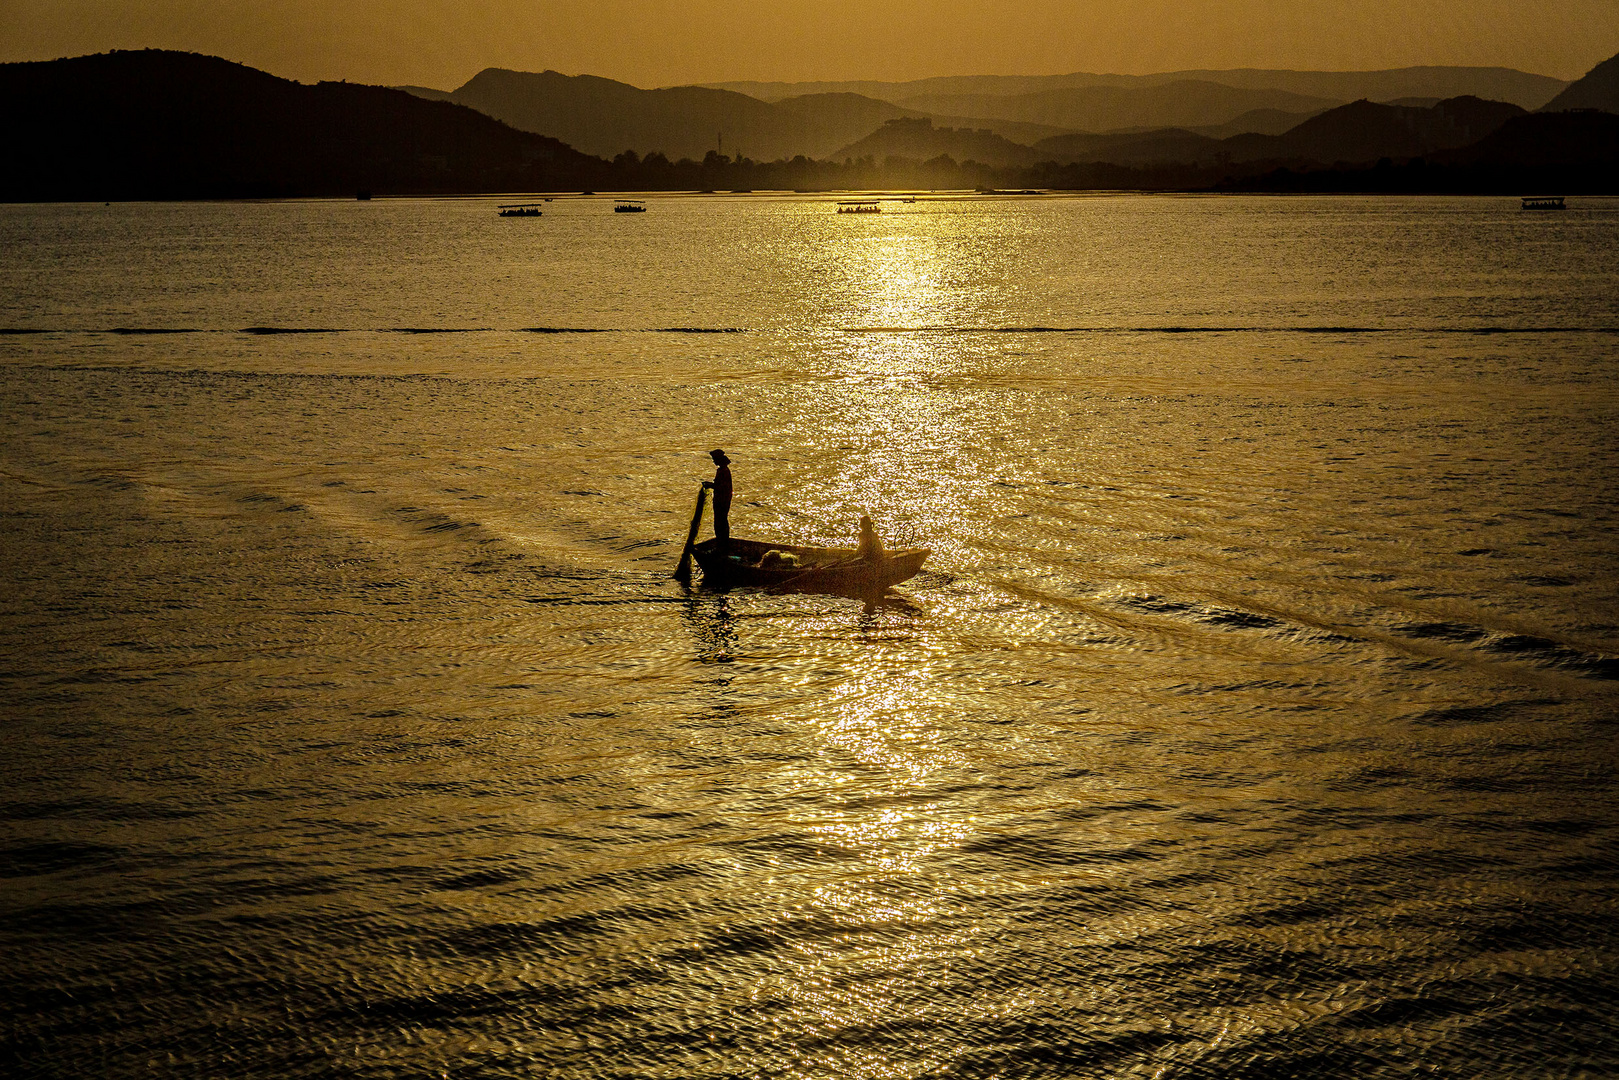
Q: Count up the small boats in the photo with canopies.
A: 4